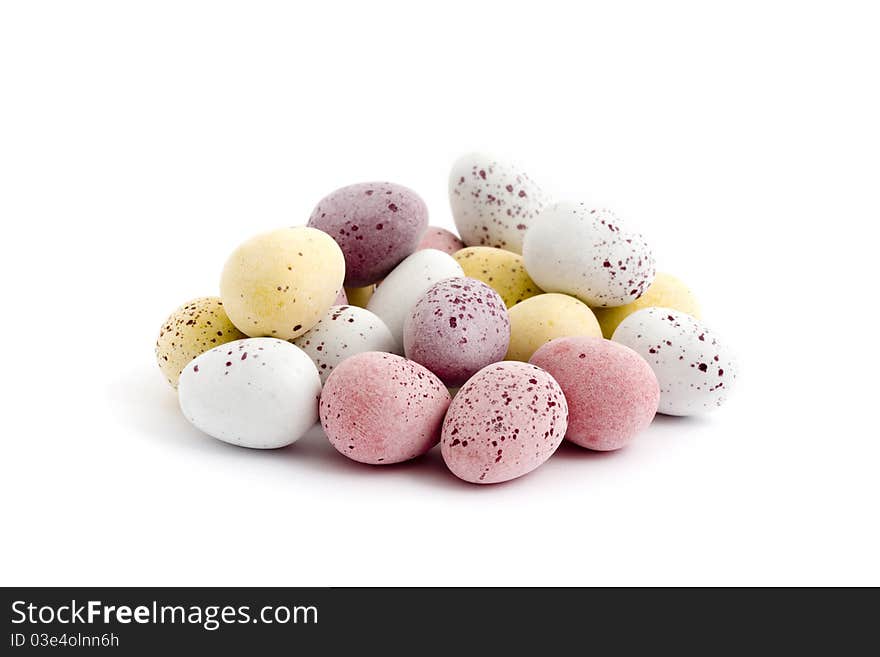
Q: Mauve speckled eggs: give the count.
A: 2